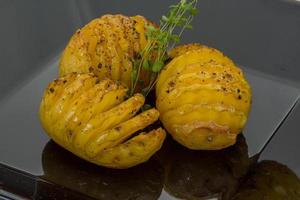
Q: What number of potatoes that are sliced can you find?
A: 3